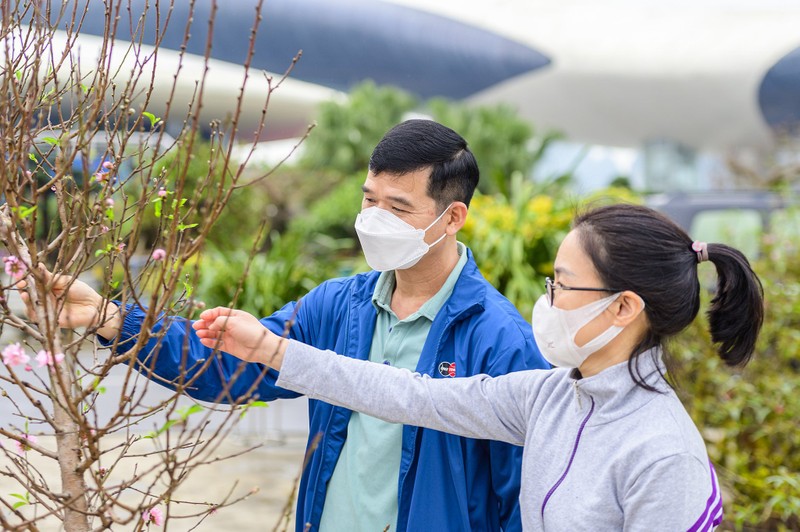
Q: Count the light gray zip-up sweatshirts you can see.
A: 1